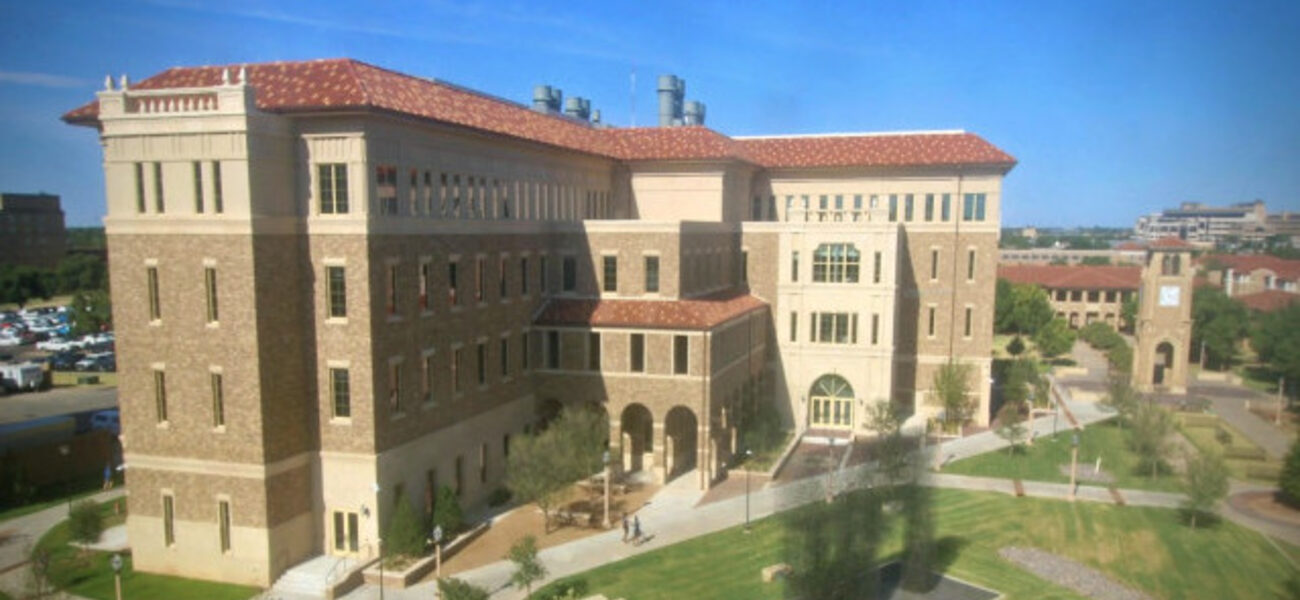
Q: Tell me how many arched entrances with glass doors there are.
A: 1